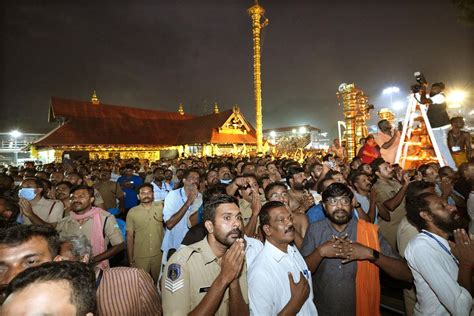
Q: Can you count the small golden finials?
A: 3